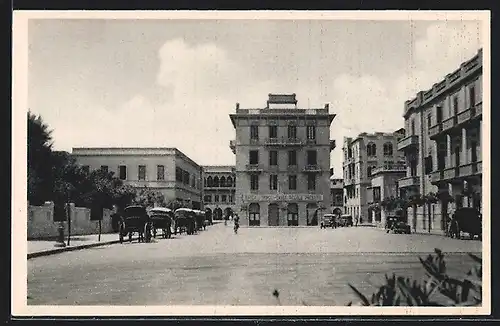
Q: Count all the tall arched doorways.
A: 4